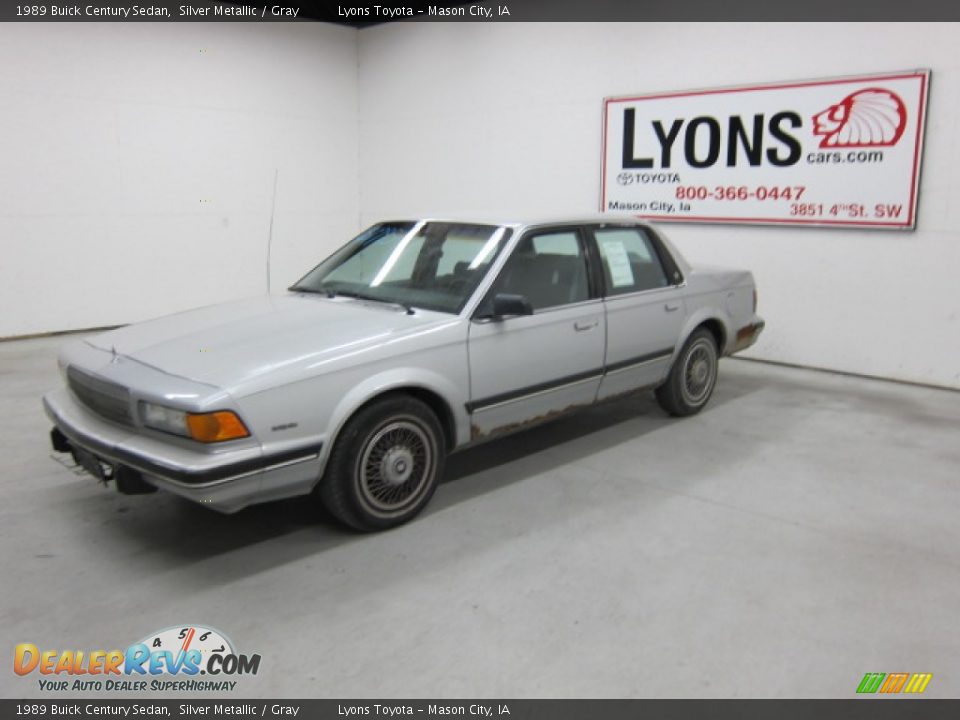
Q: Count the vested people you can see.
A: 0